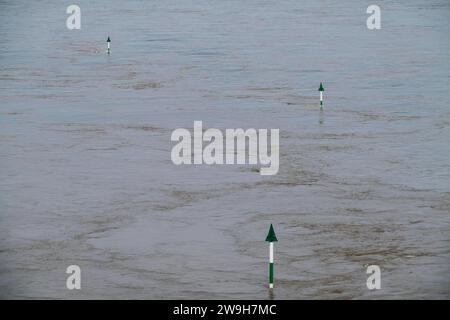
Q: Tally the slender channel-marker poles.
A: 3